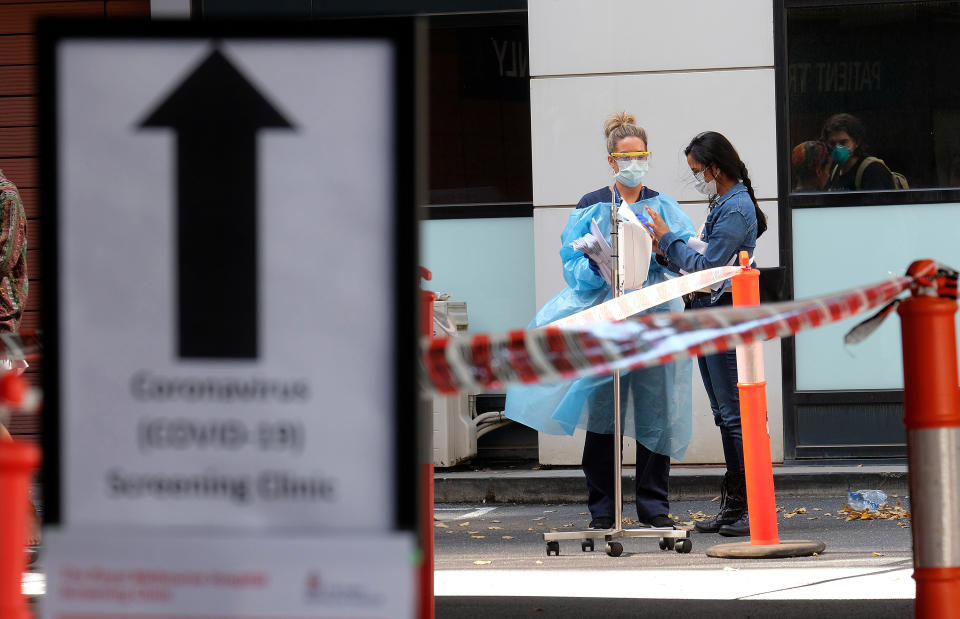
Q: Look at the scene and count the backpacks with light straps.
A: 1